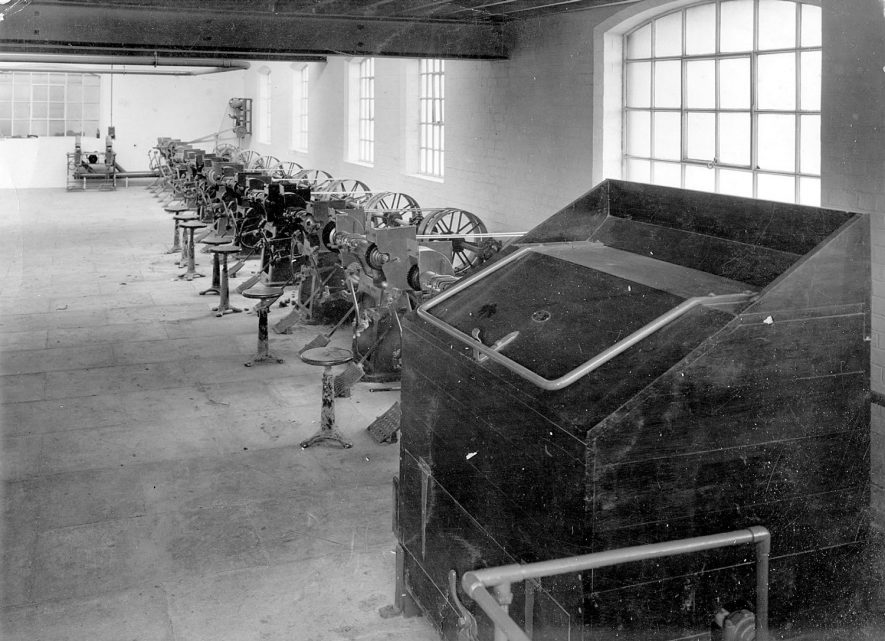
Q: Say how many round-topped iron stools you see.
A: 7